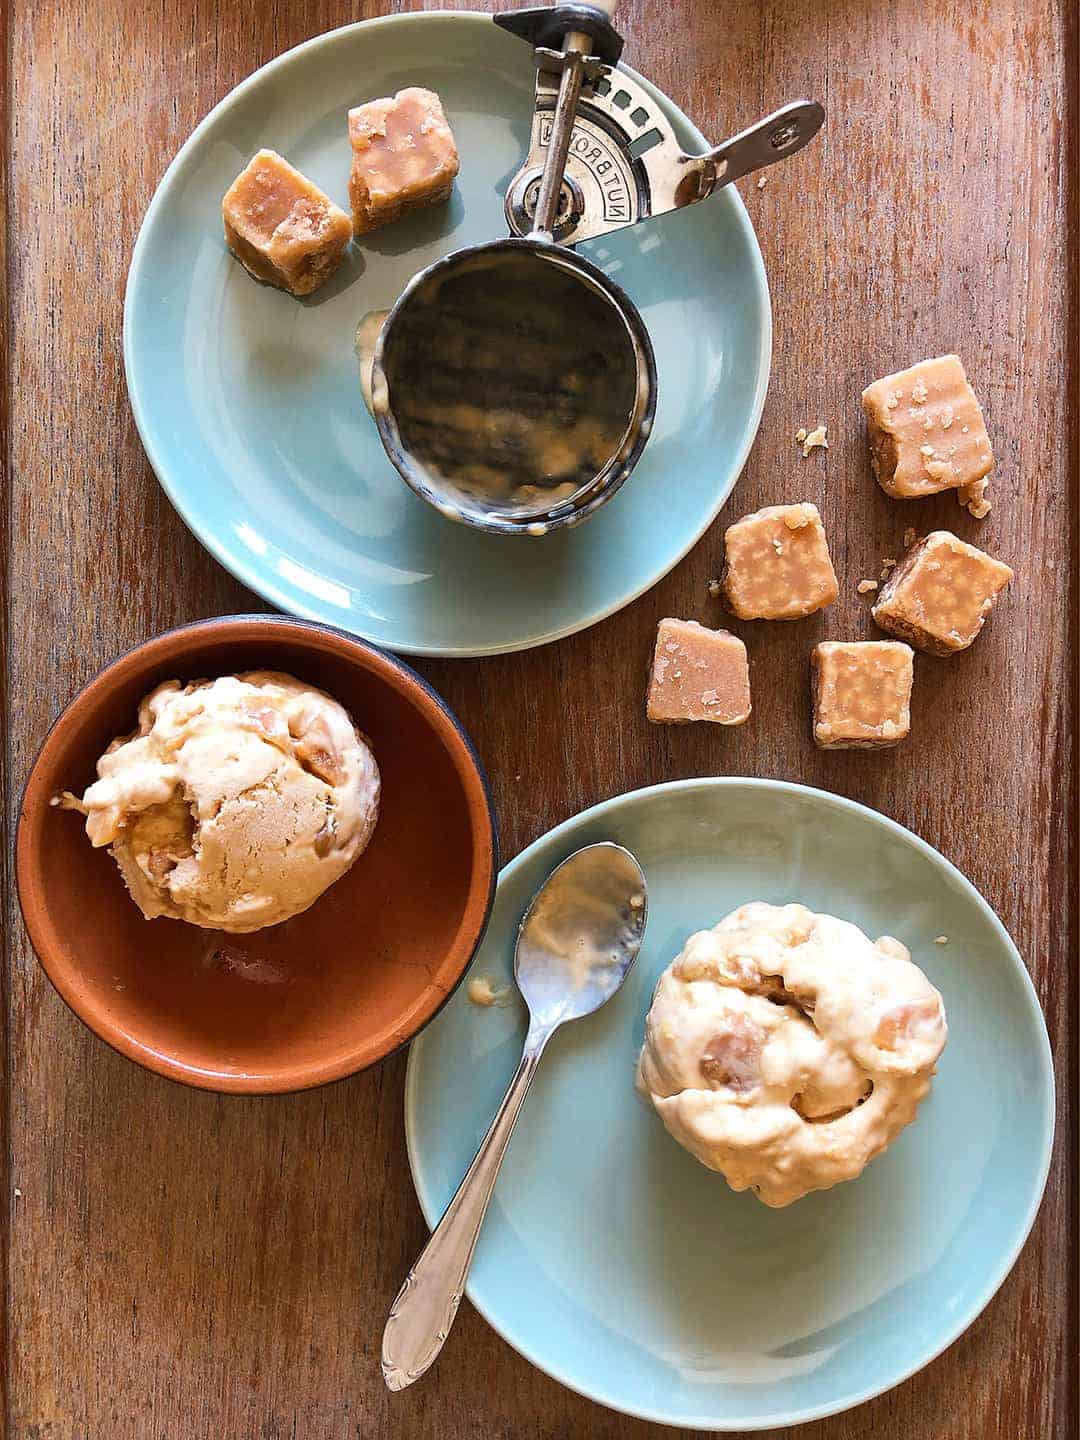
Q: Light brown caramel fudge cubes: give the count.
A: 7